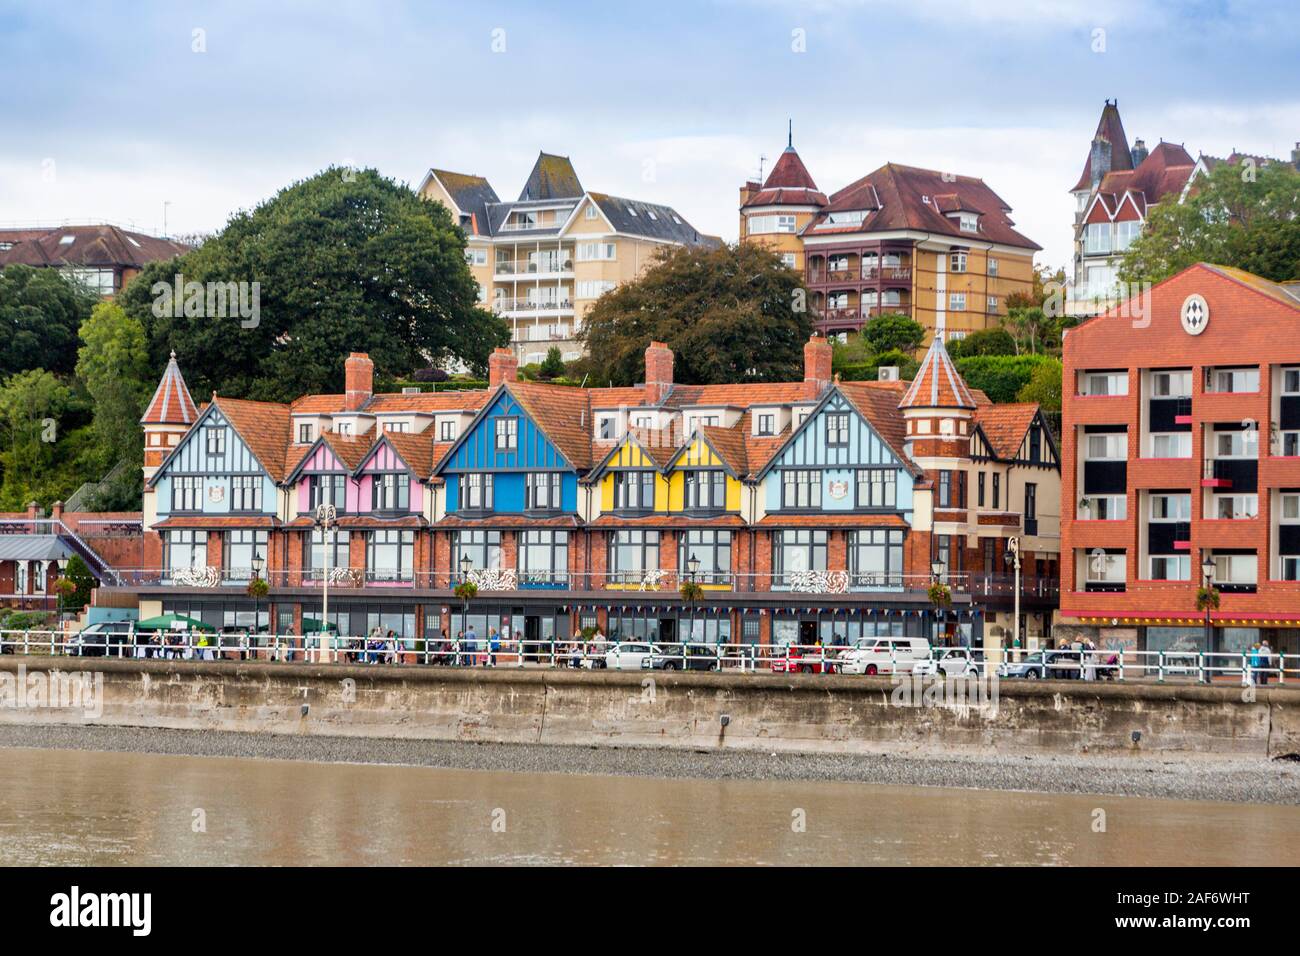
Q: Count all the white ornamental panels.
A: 5